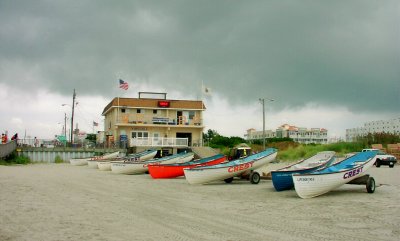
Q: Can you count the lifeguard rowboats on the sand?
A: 8